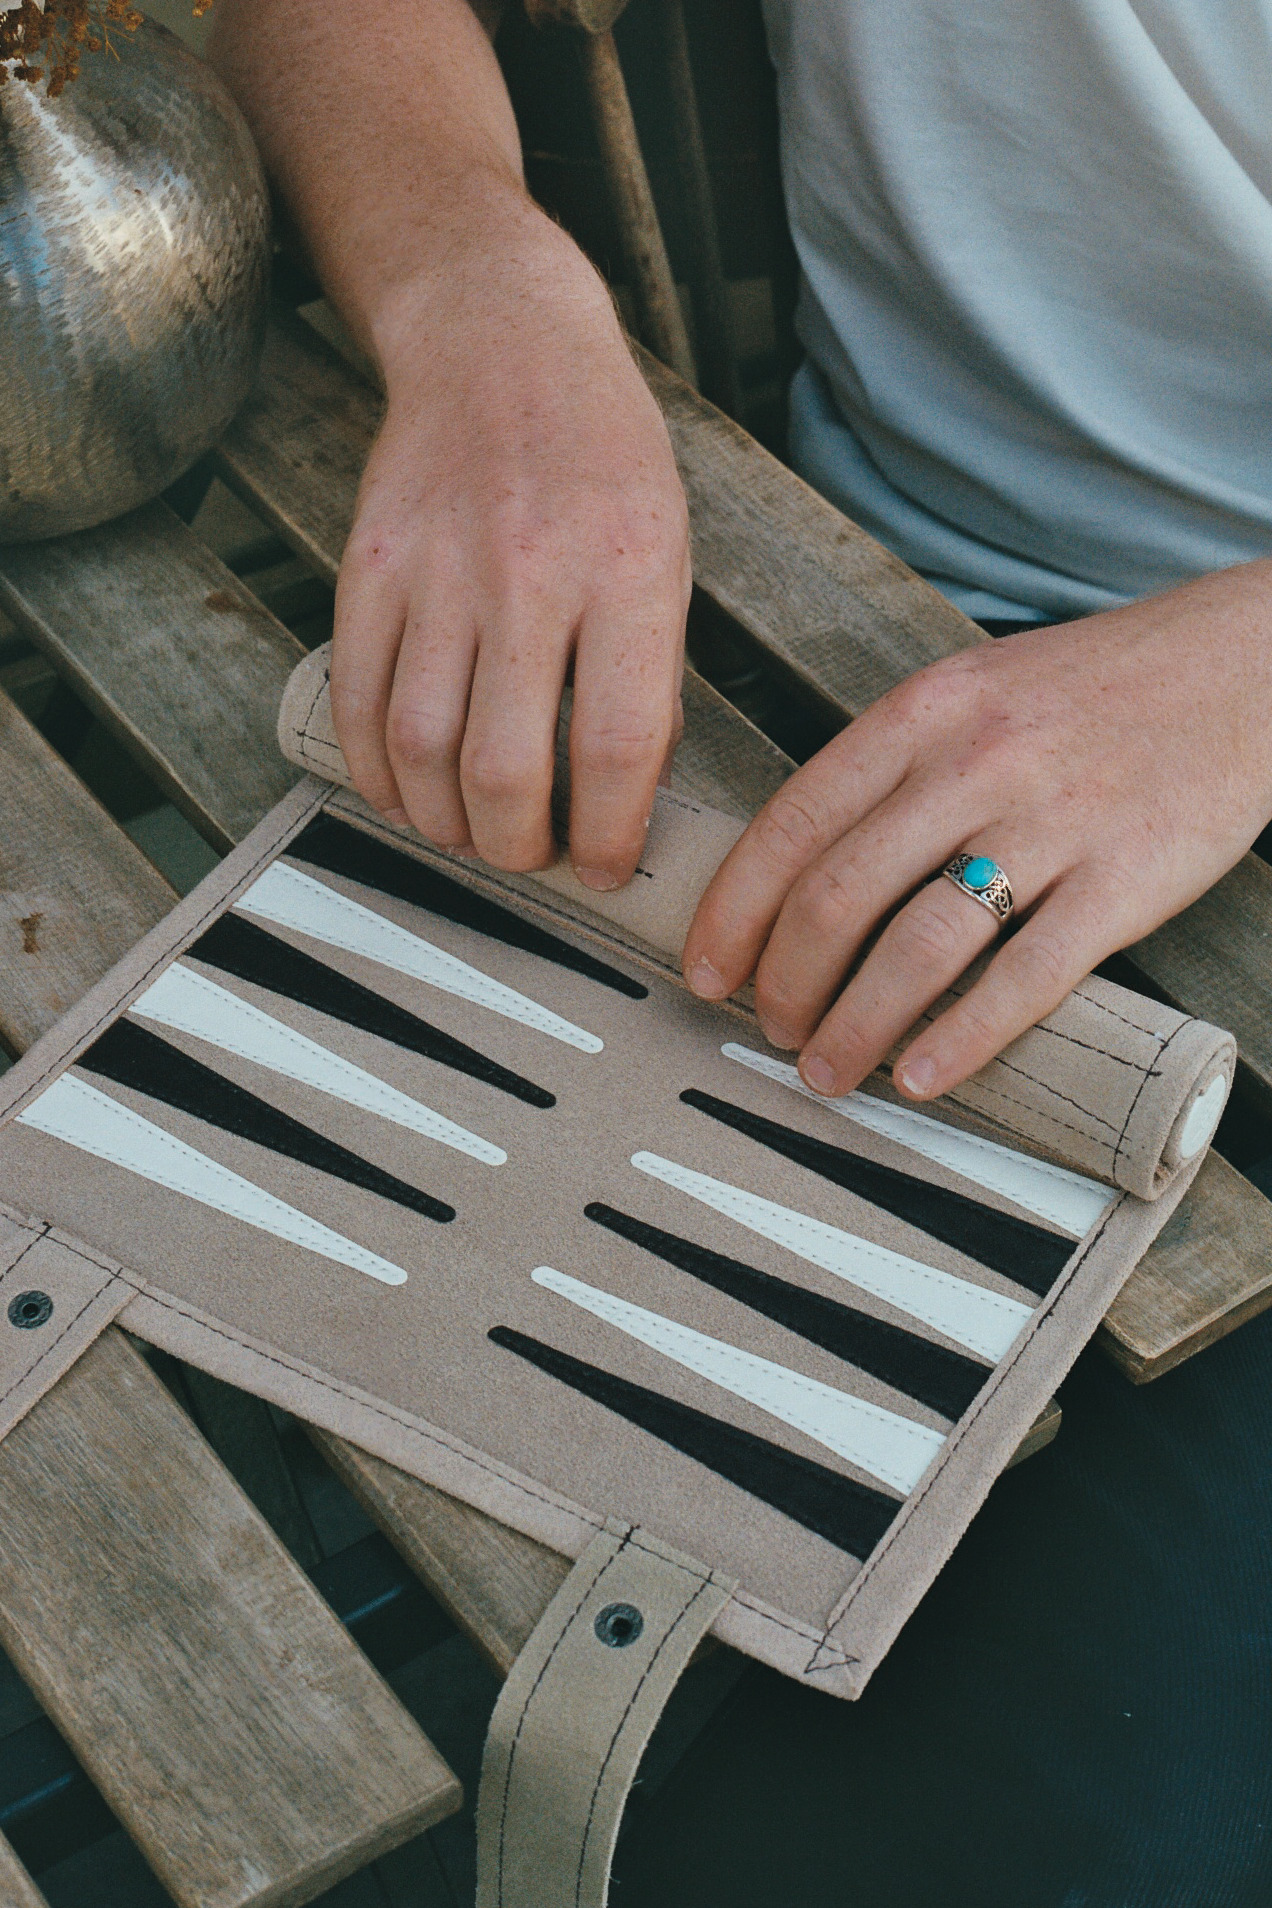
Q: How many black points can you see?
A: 6